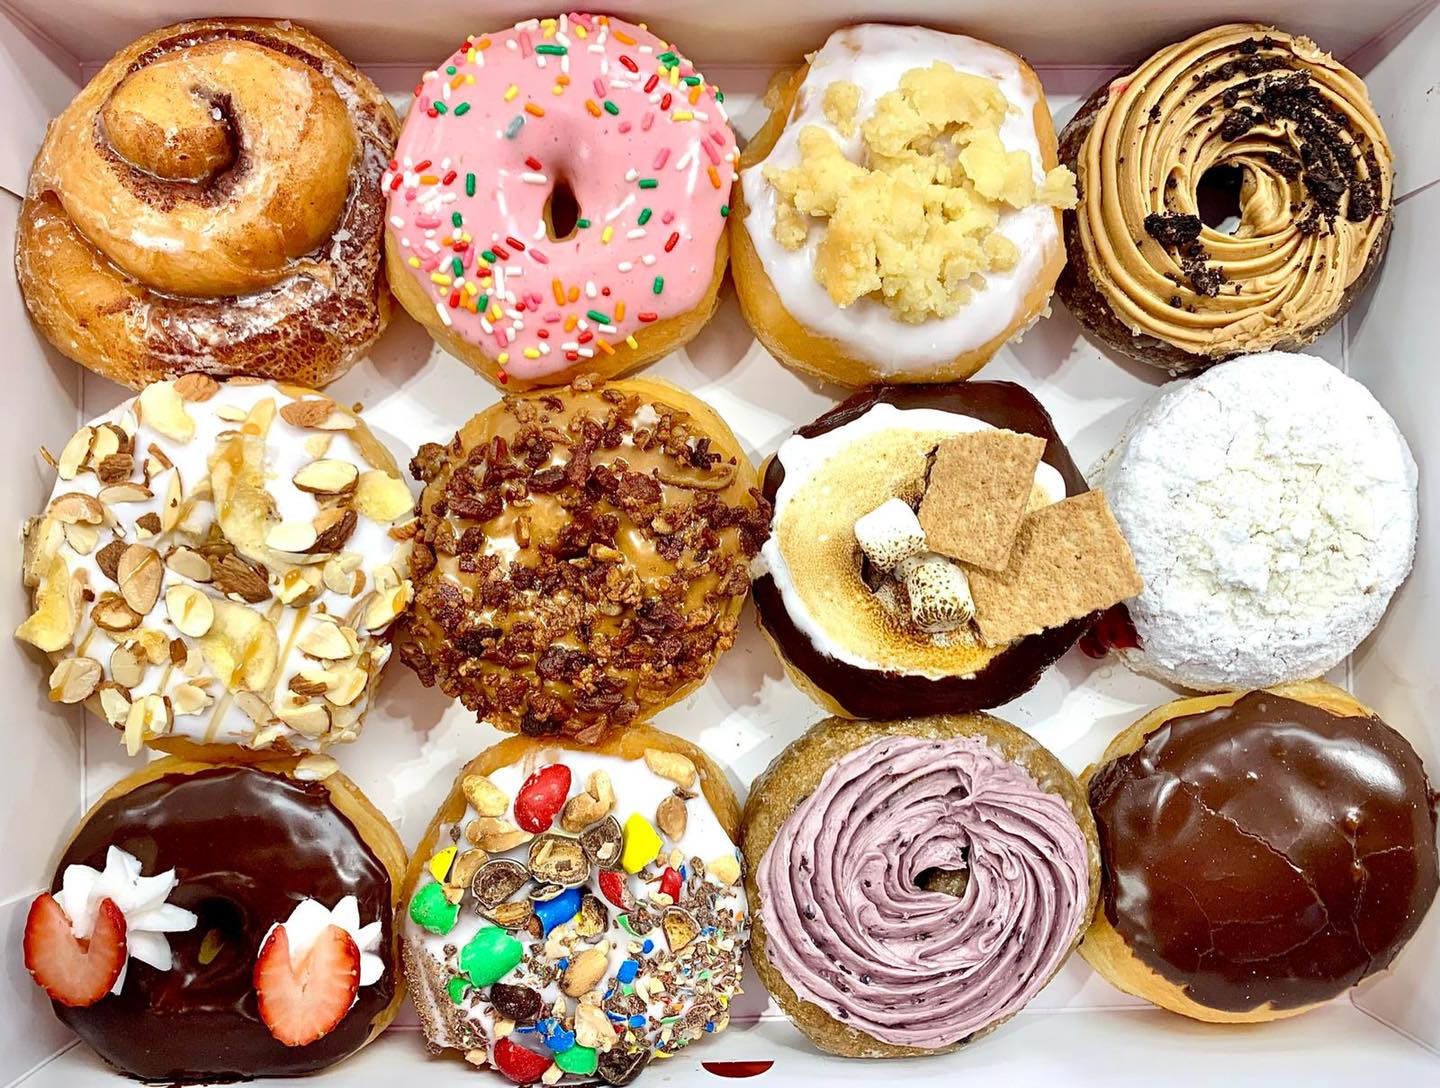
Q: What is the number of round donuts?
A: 12